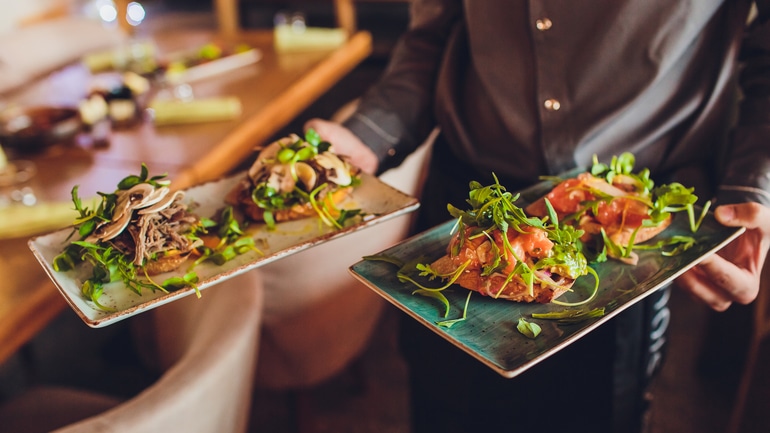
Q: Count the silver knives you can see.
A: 0